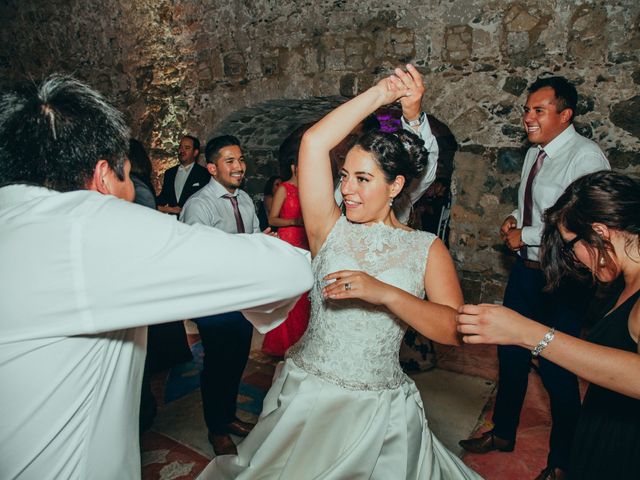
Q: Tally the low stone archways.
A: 1